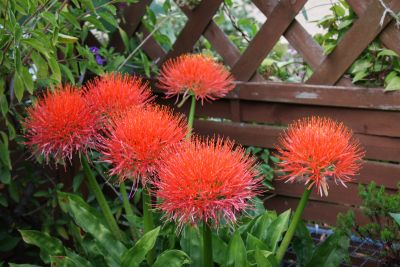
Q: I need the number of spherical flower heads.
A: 6